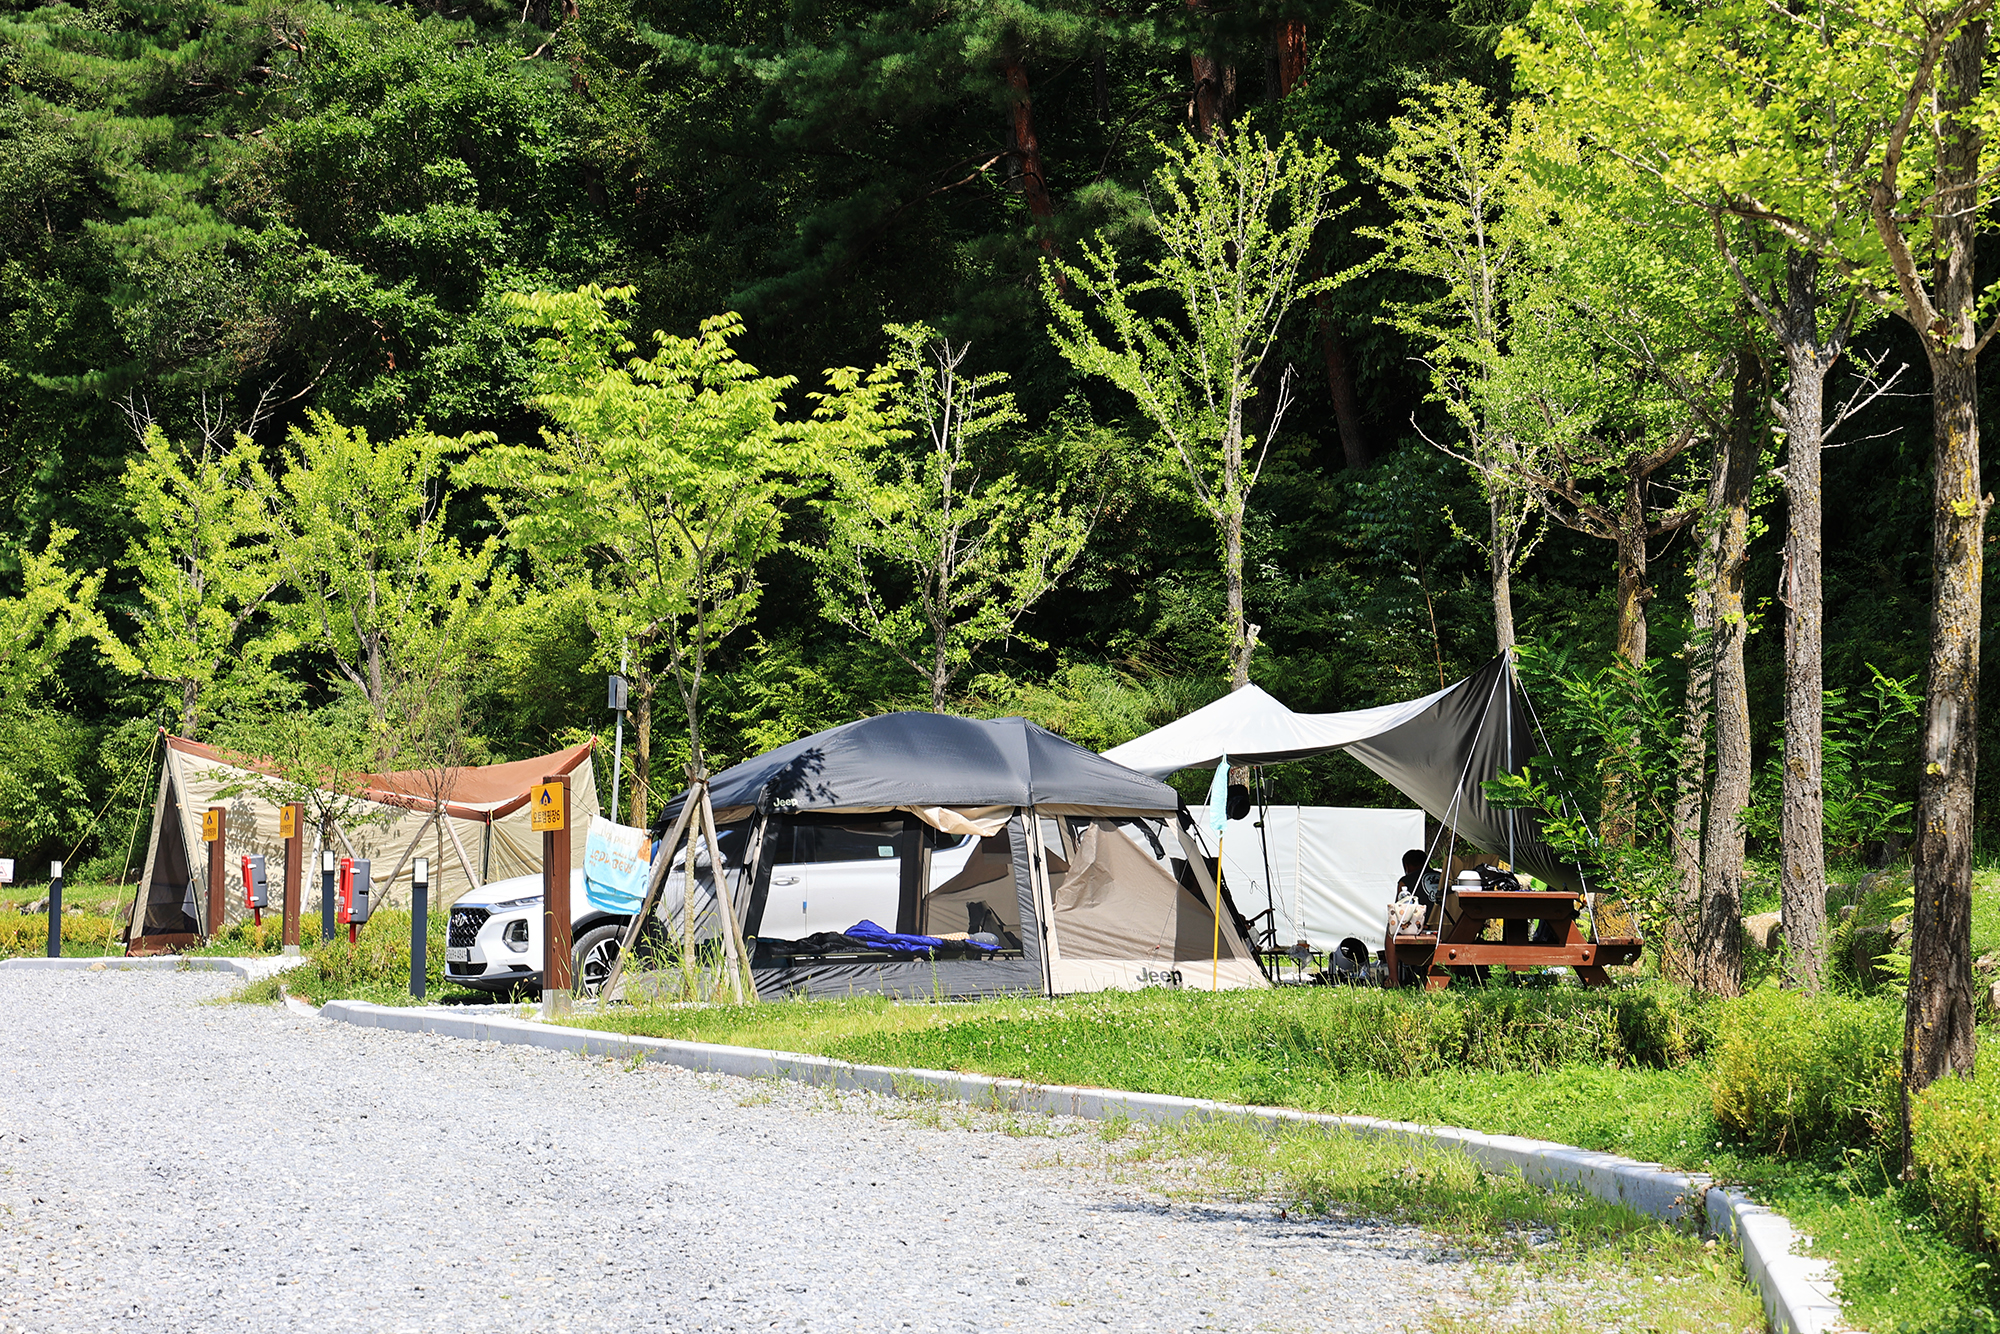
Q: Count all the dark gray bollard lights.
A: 3